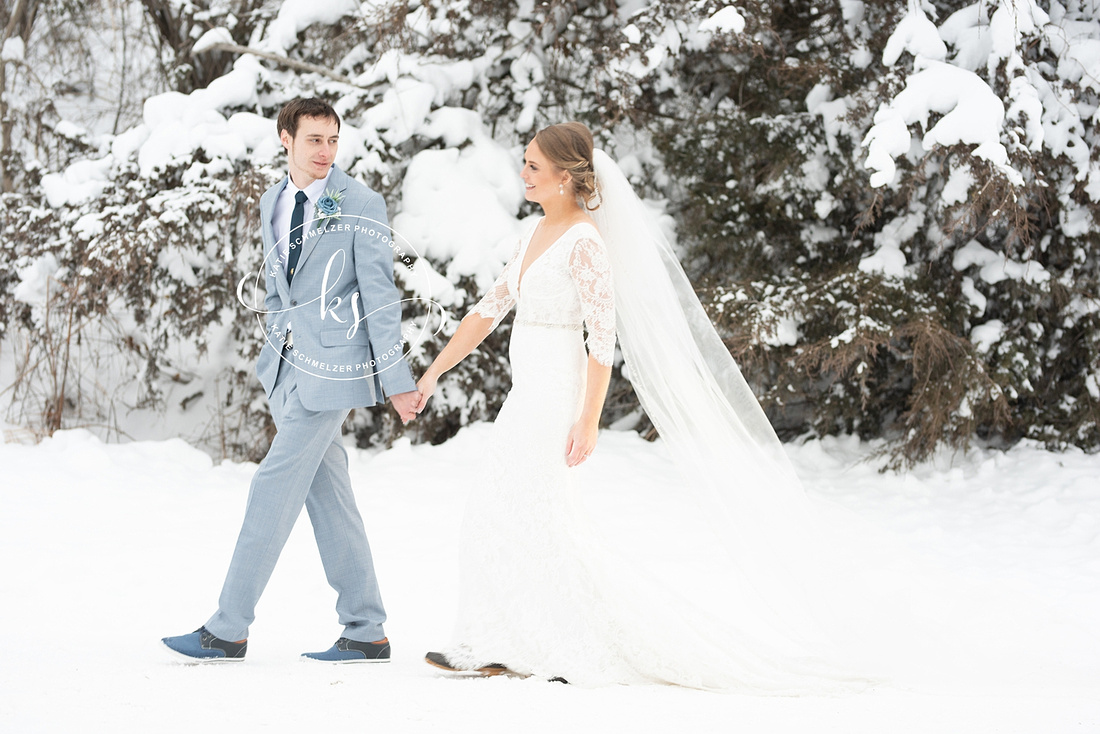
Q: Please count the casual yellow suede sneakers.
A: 0